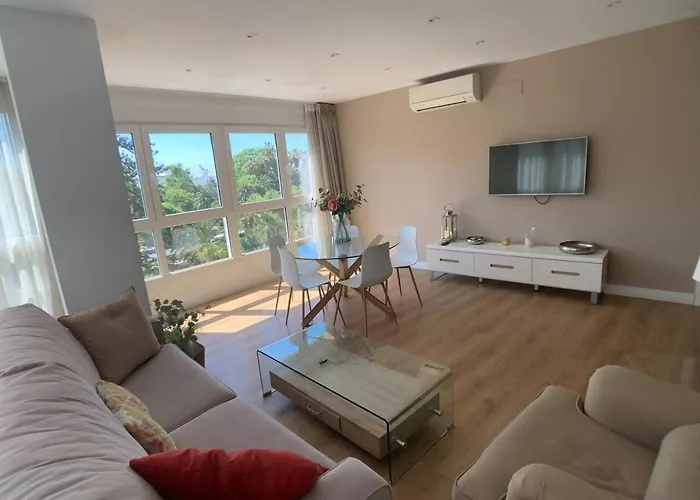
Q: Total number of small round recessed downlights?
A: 9